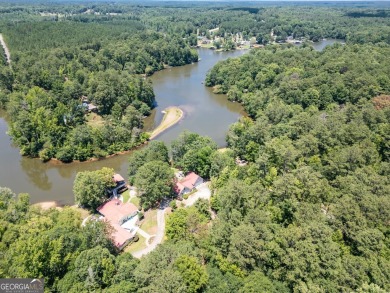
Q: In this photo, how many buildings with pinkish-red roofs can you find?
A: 3